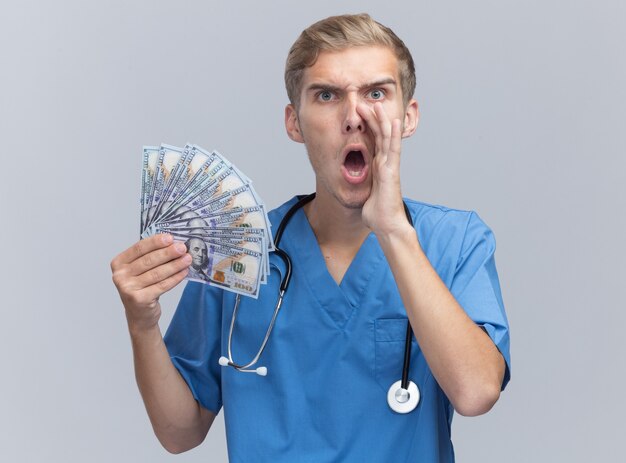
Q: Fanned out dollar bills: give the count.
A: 12